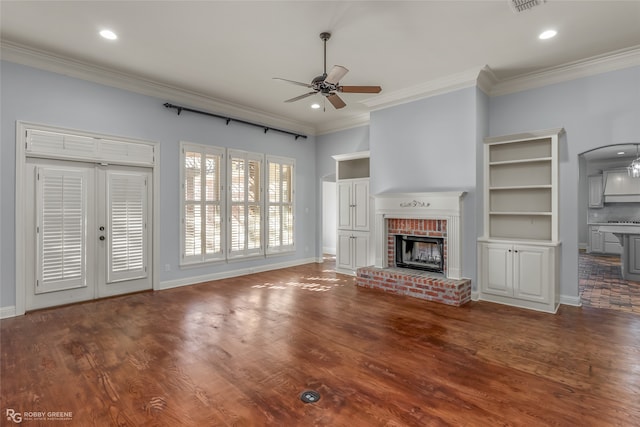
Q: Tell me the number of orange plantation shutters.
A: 0